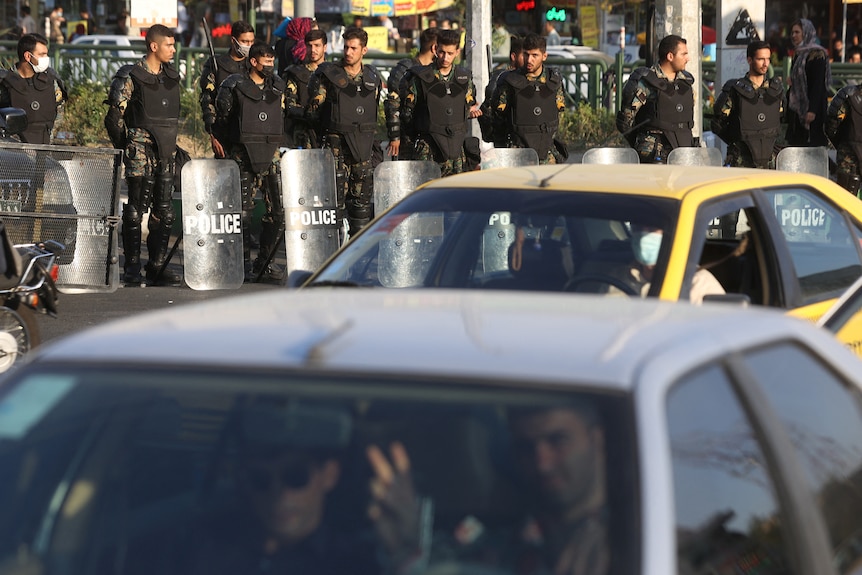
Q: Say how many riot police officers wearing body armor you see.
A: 13